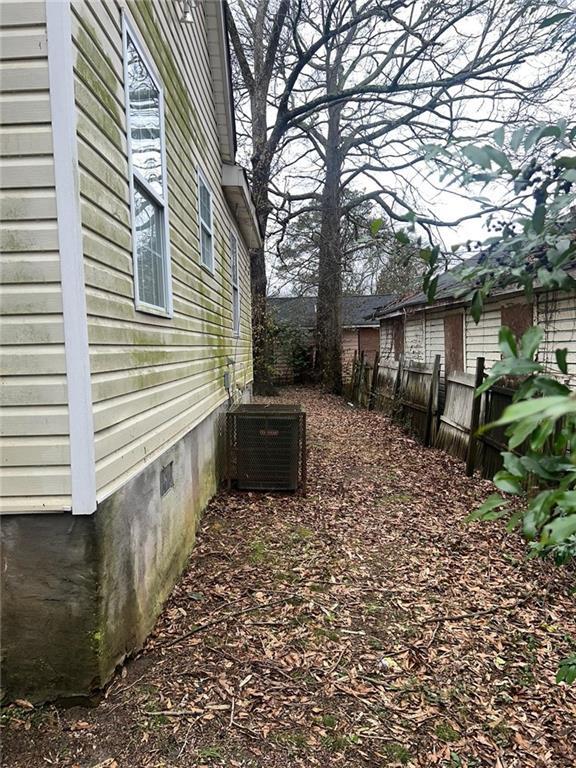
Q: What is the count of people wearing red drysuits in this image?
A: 0